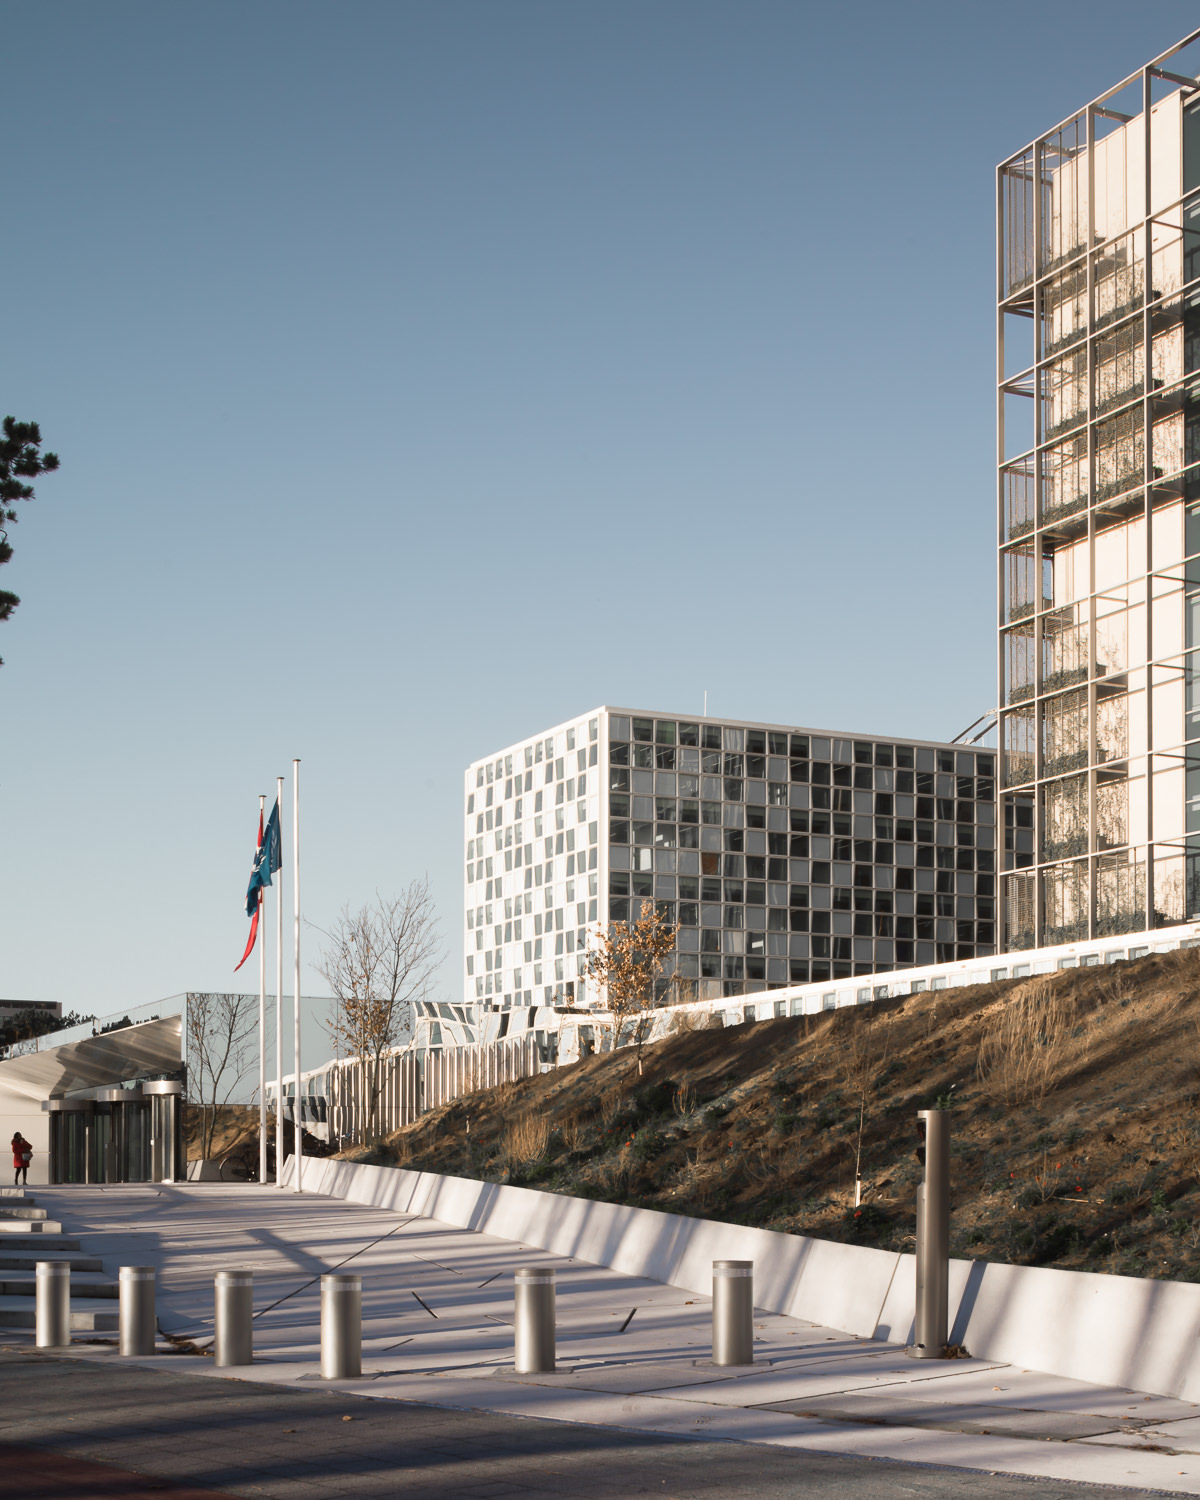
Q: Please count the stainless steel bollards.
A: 6